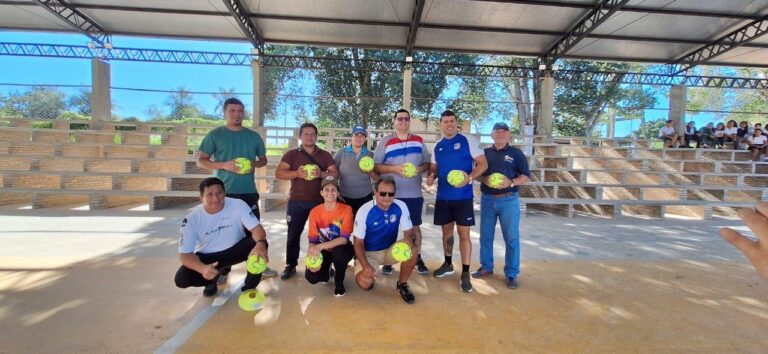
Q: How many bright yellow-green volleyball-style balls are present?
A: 9